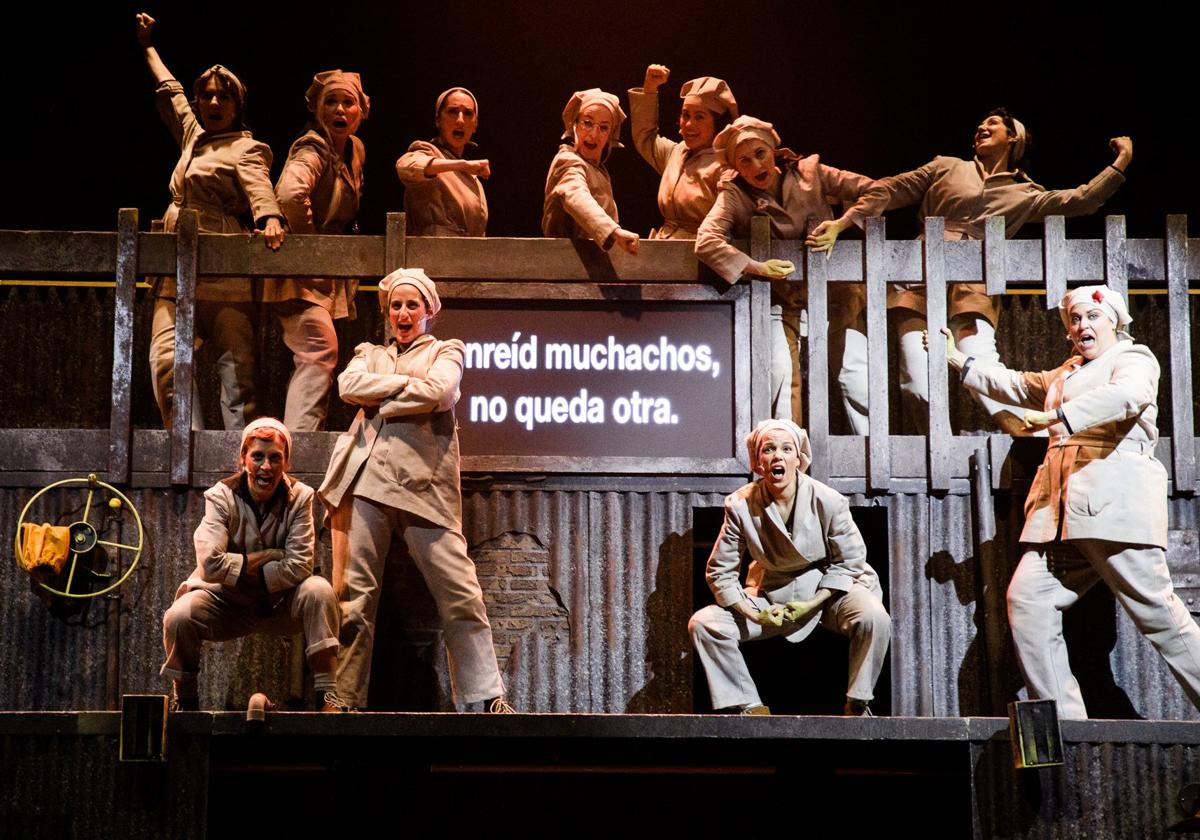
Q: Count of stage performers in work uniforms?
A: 11